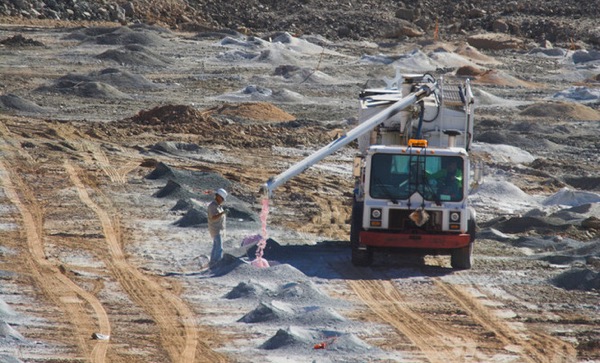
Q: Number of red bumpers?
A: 1